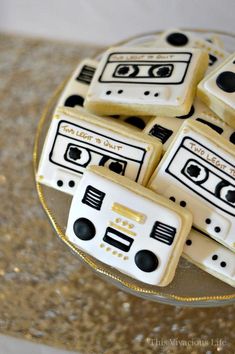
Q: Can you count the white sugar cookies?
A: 9